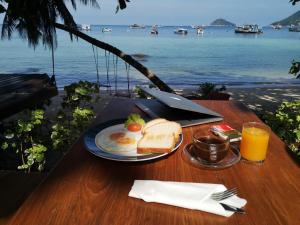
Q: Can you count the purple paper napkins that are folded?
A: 0